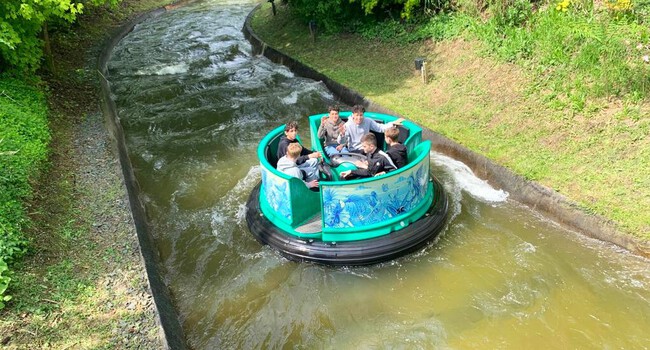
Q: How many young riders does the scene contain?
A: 6